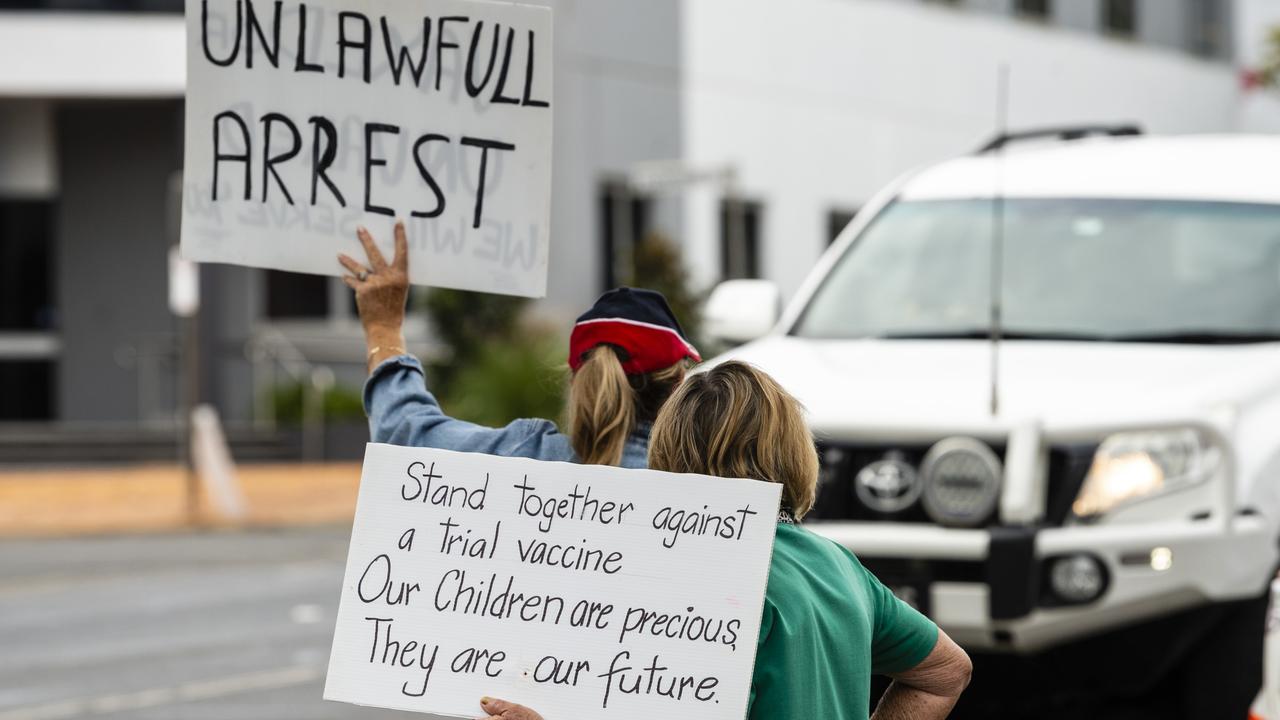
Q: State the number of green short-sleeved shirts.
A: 1